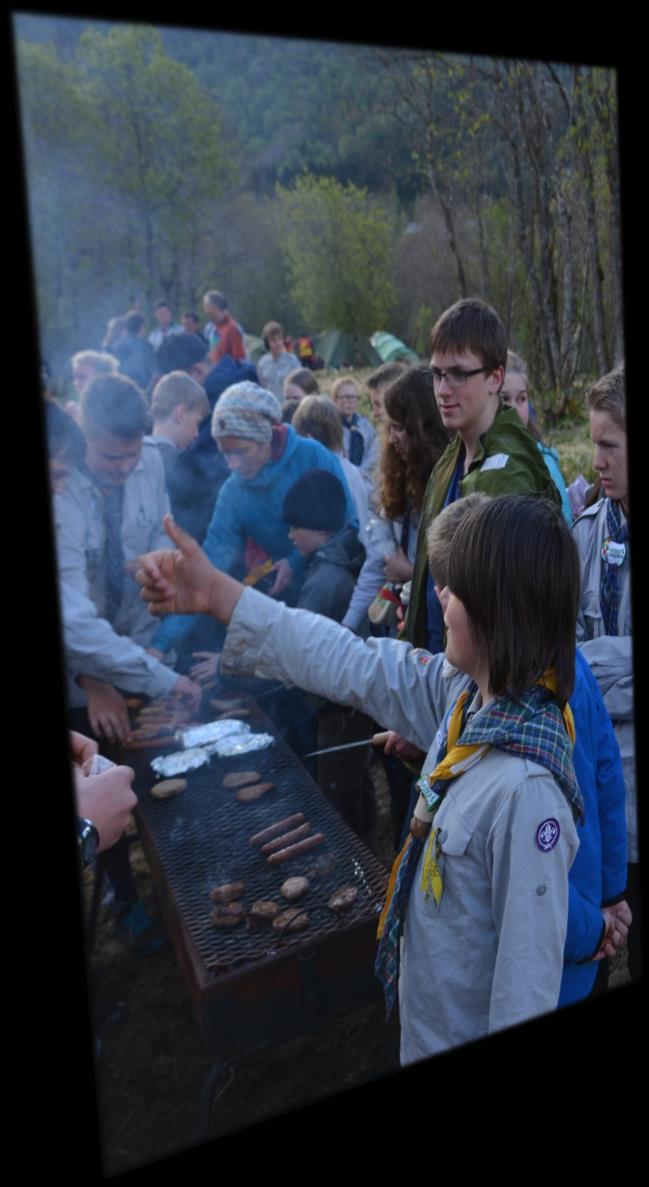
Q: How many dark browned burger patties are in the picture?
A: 5